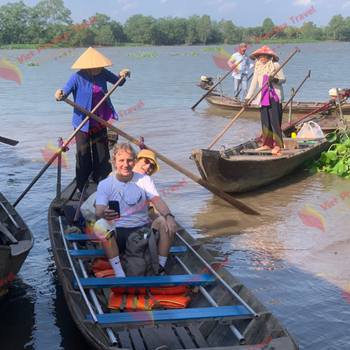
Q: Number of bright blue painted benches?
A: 4